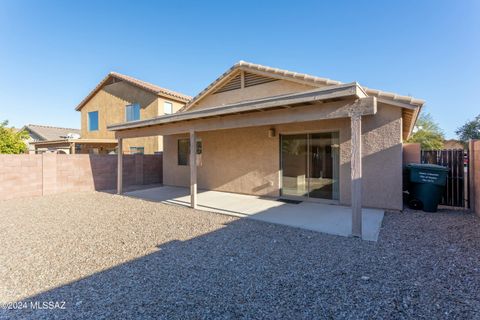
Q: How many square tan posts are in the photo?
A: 3